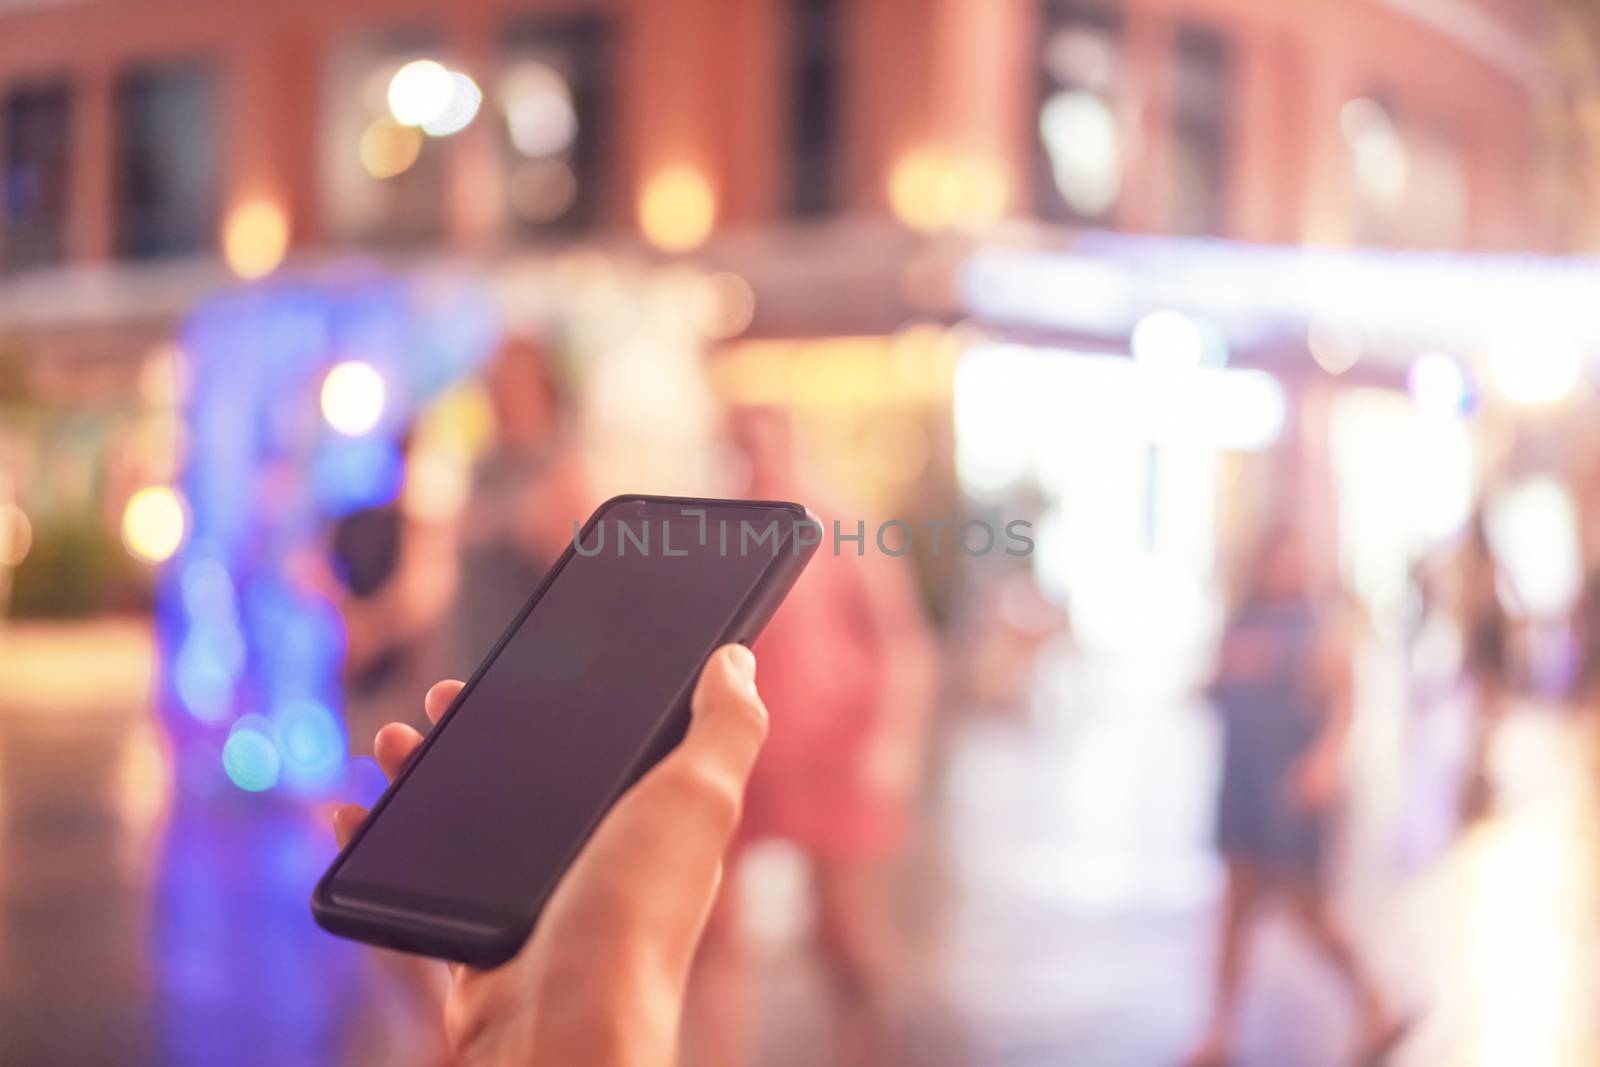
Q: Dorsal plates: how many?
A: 0